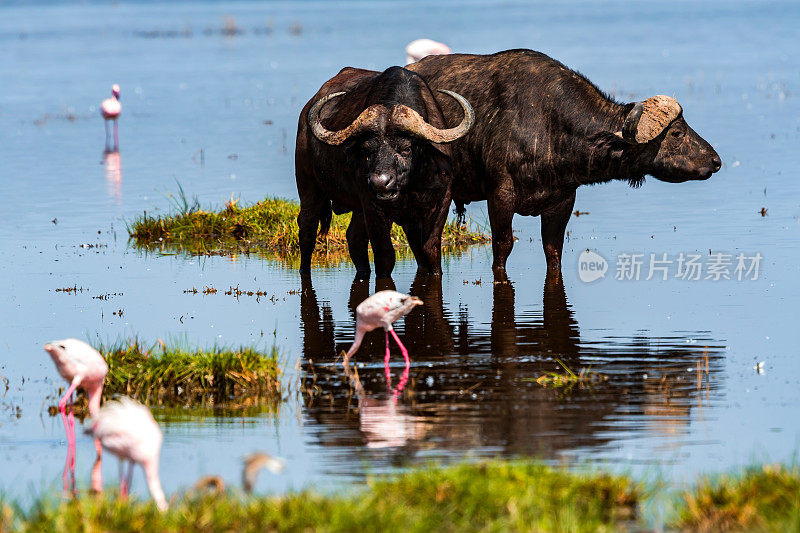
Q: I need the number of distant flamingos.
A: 2